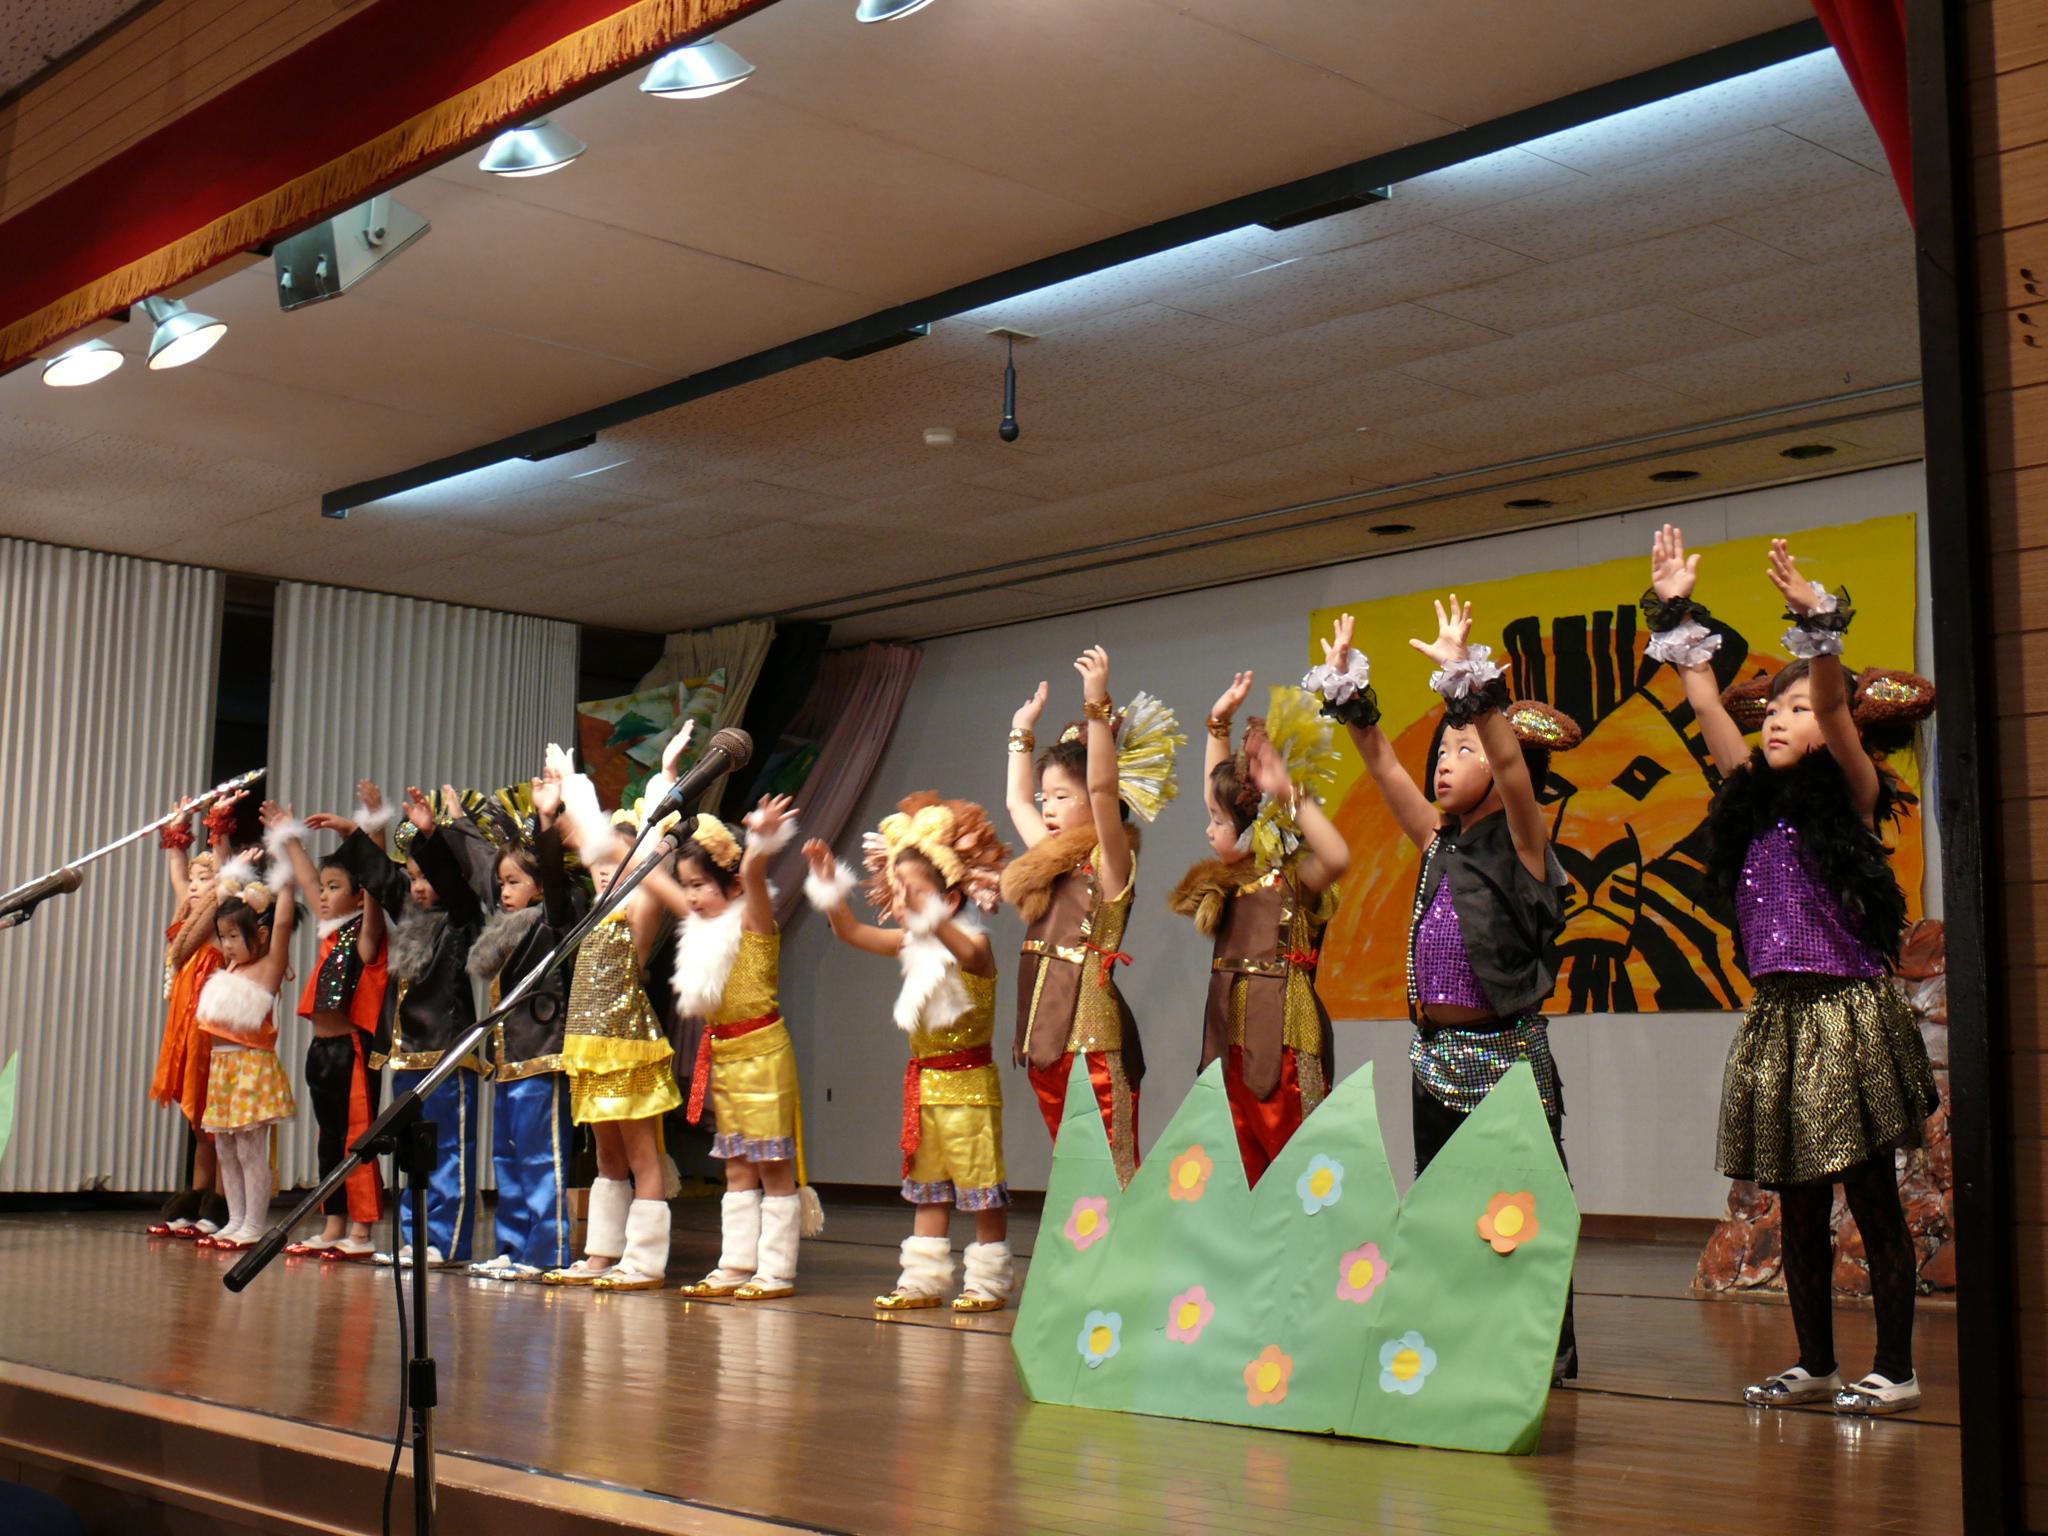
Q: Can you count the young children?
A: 12